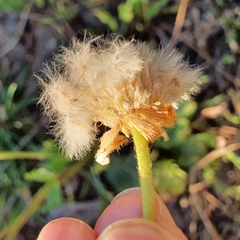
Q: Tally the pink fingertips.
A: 3